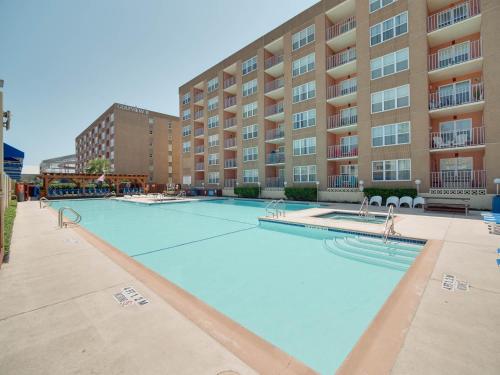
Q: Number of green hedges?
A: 3